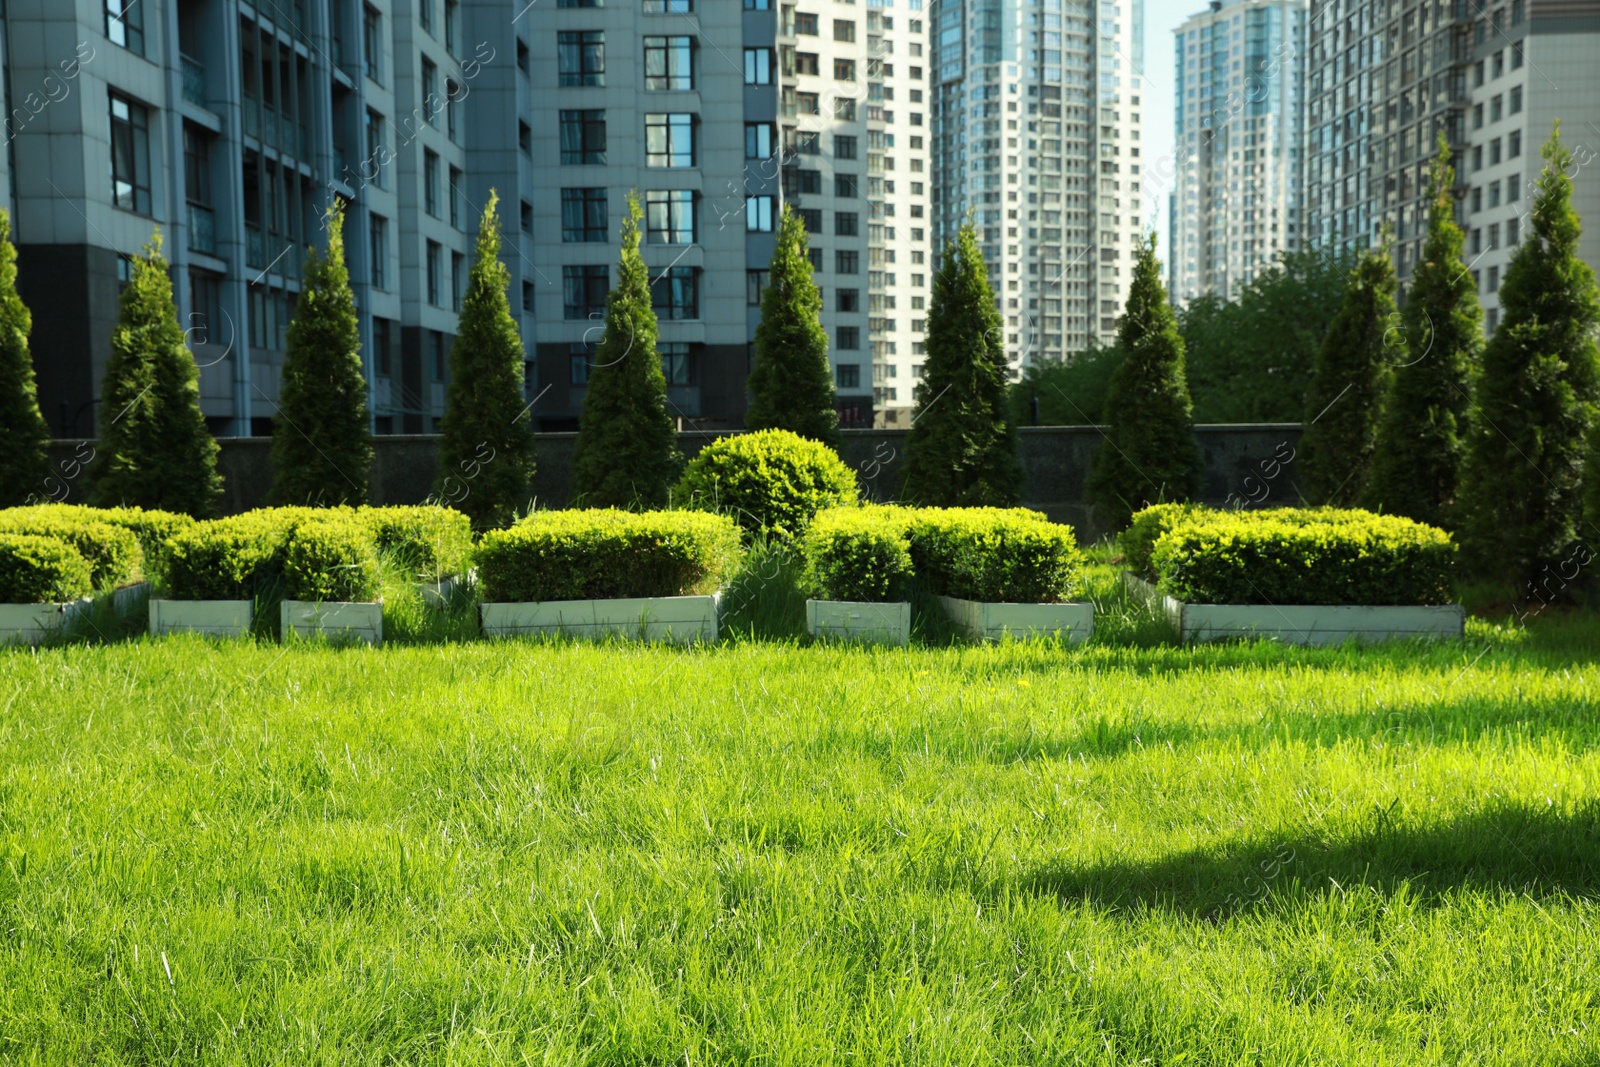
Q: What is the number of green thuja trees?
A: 11